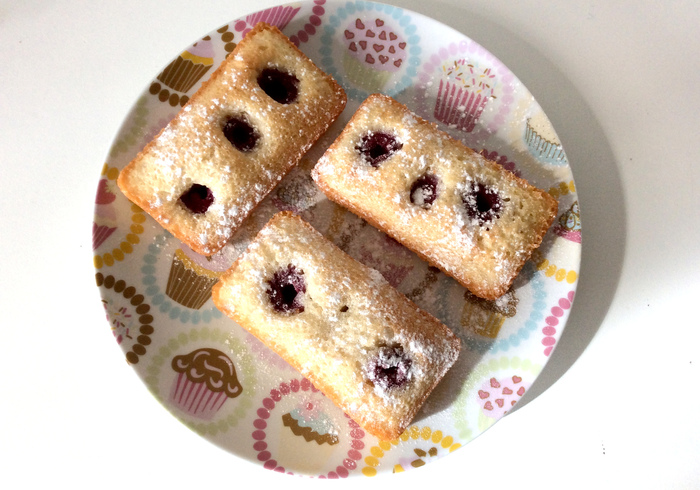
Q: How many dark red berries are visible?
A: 8